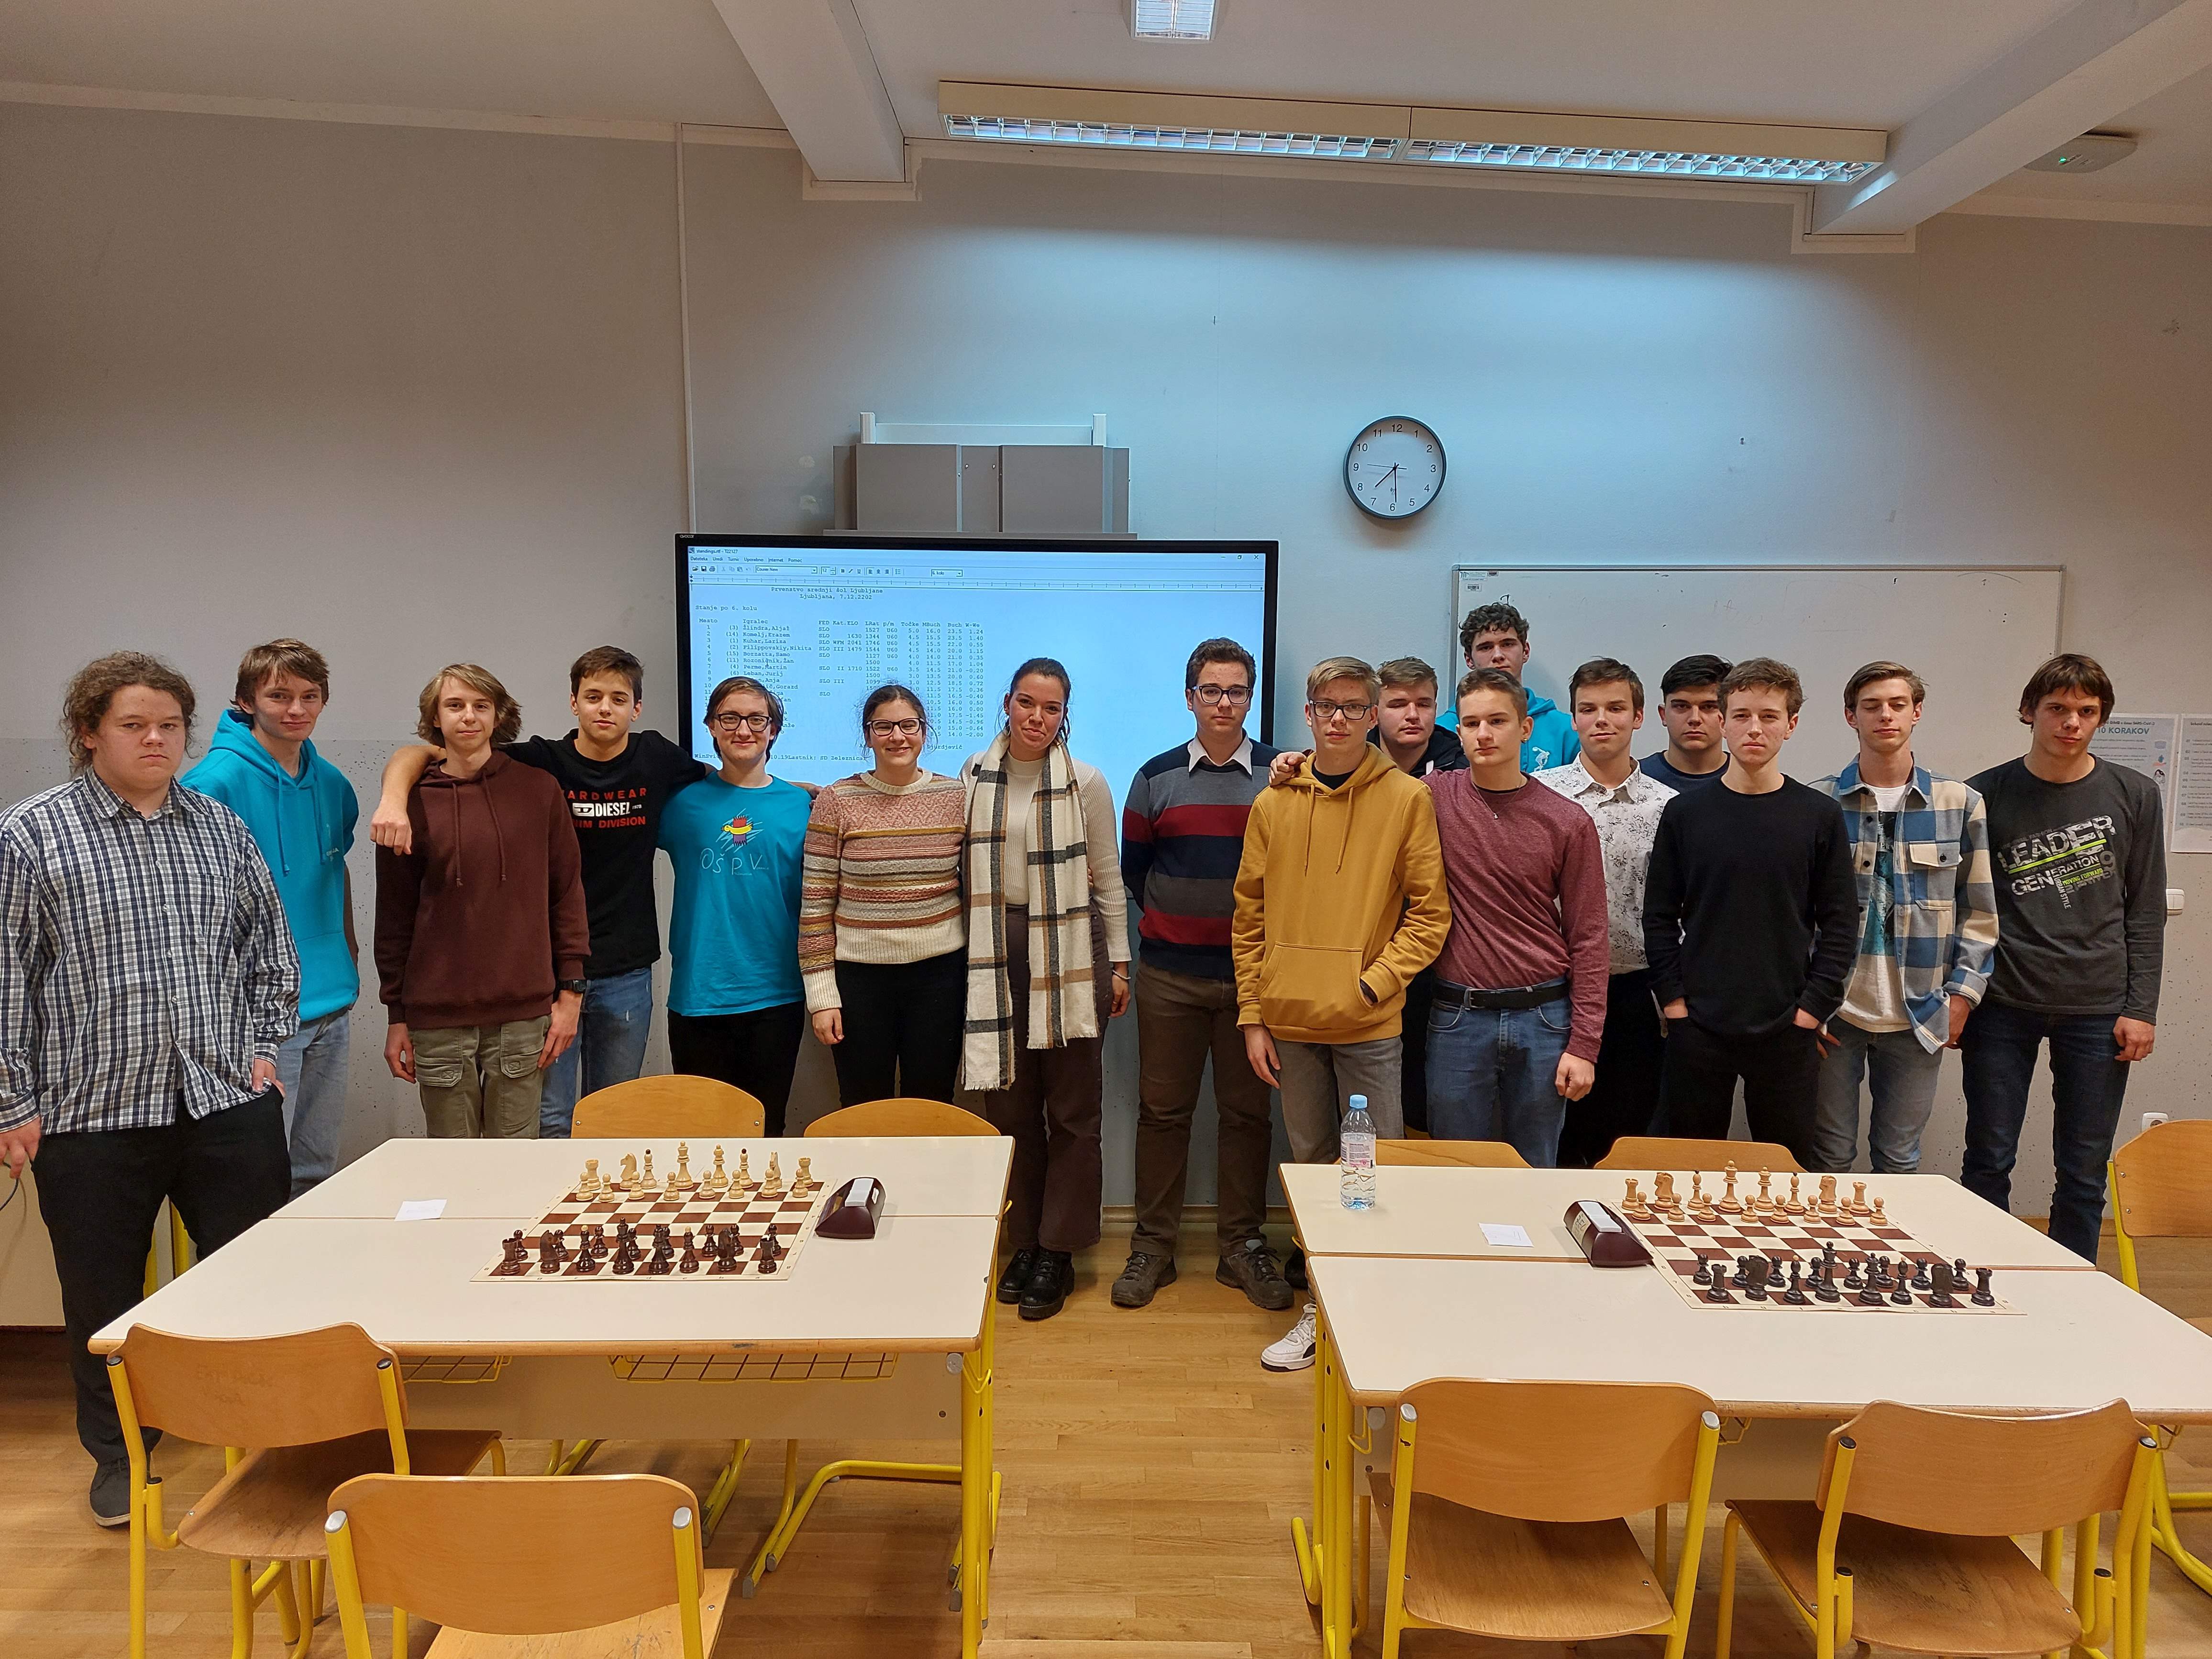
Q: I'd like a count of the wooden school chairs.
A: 9